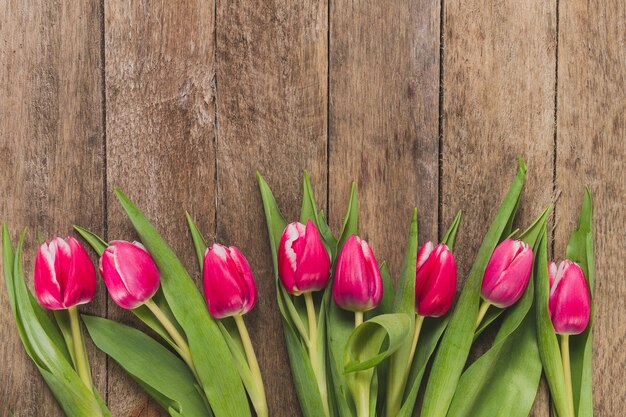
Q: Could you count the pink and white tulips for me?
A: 8